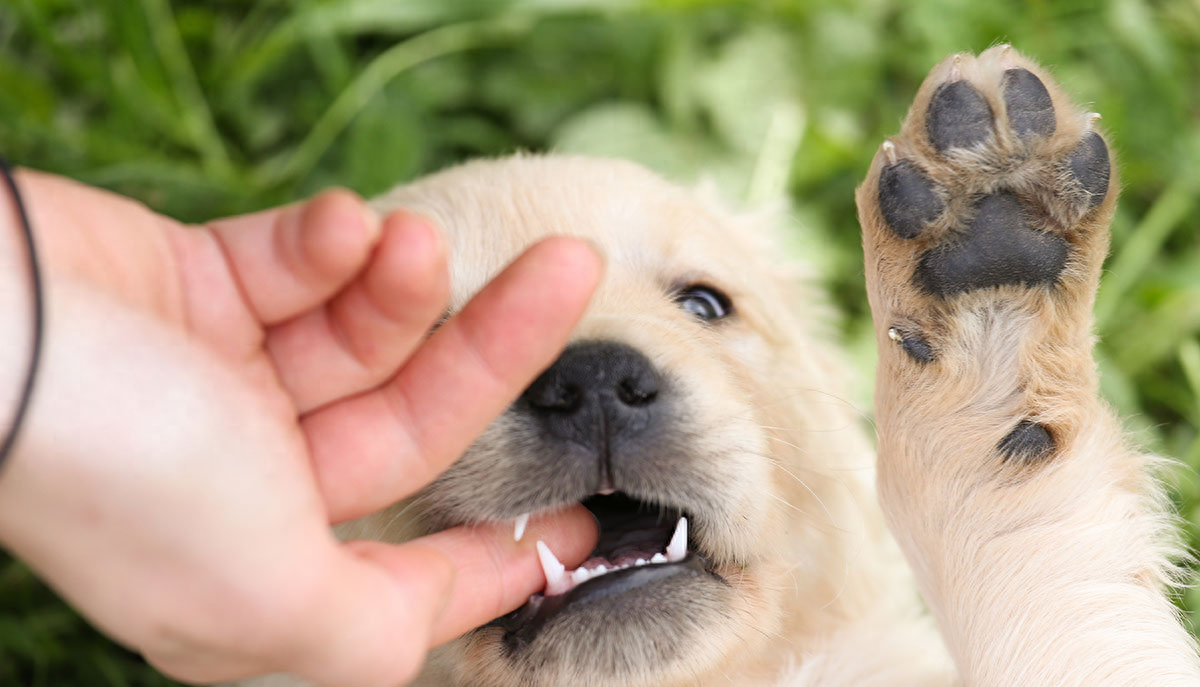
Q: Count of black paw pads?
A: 7